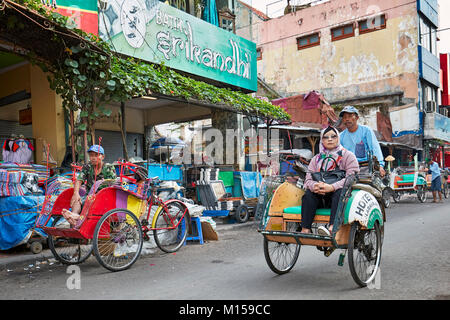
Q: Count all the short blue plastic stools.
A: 1